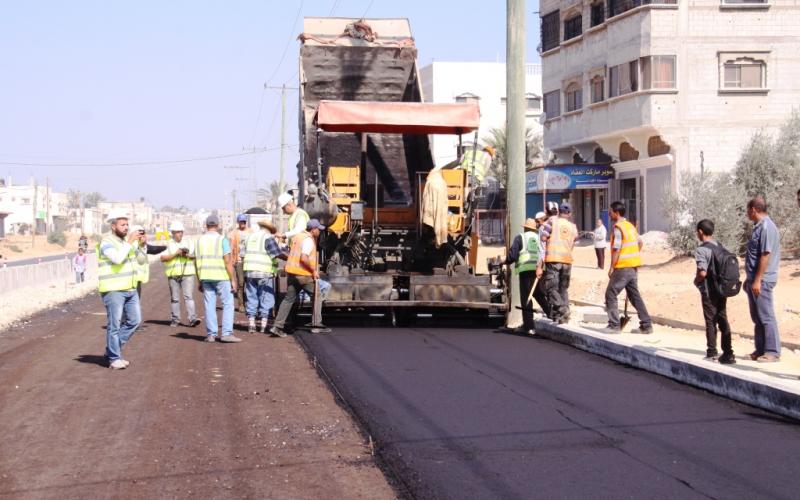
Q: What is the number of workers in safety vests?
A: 12